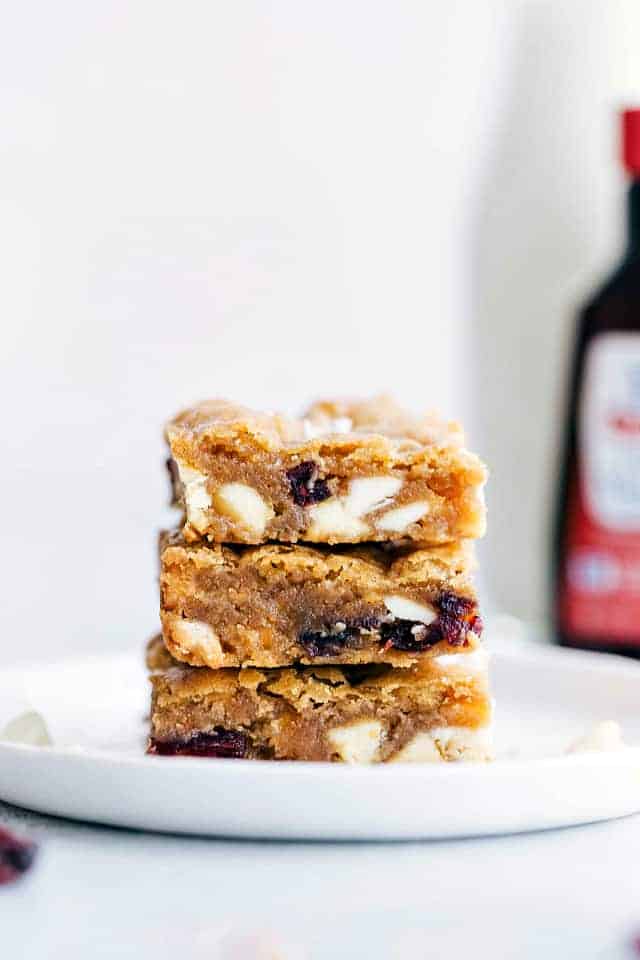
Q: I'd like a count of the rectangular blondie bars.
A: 3